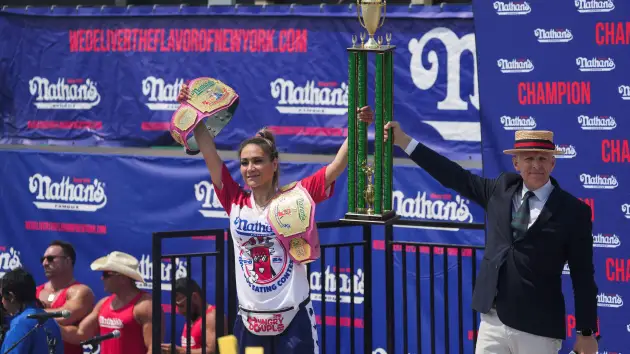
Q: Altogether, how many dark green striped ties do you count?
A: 1